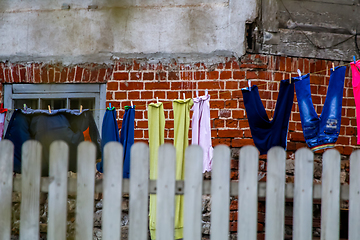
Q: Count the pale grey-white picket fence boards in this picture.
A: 14